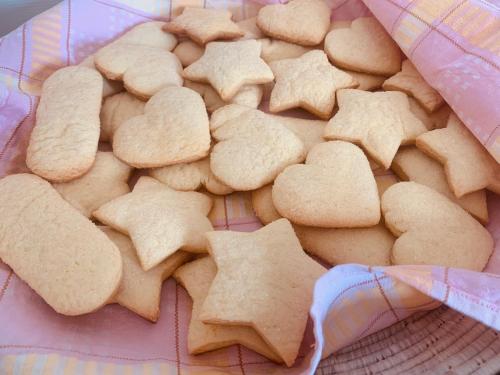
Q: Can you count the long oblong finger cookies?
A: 2